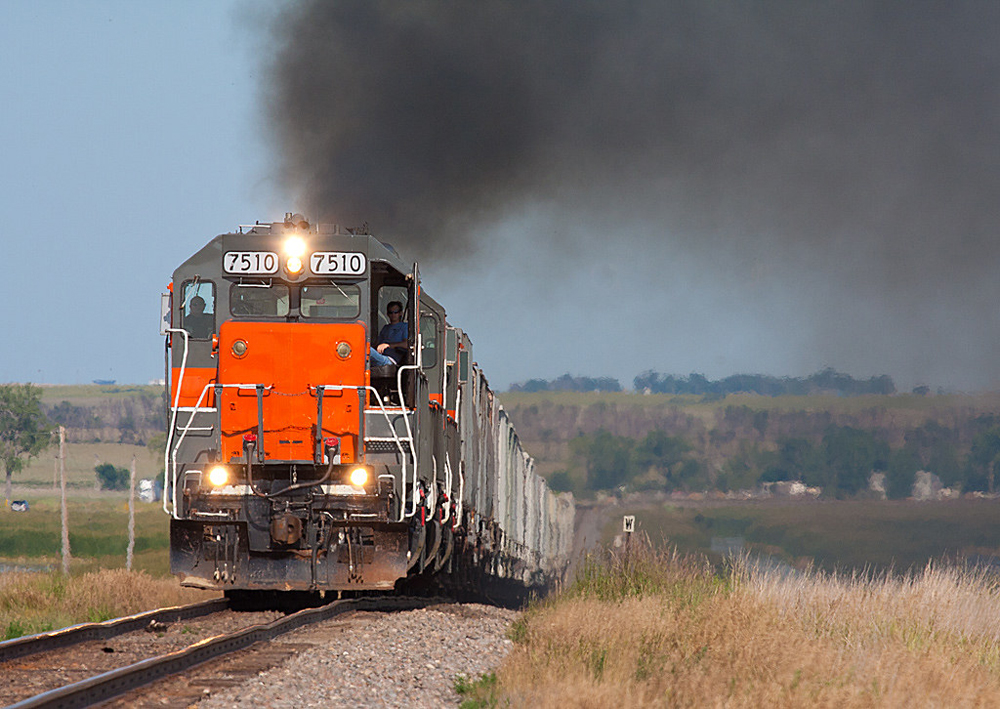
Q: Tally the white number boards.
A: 2